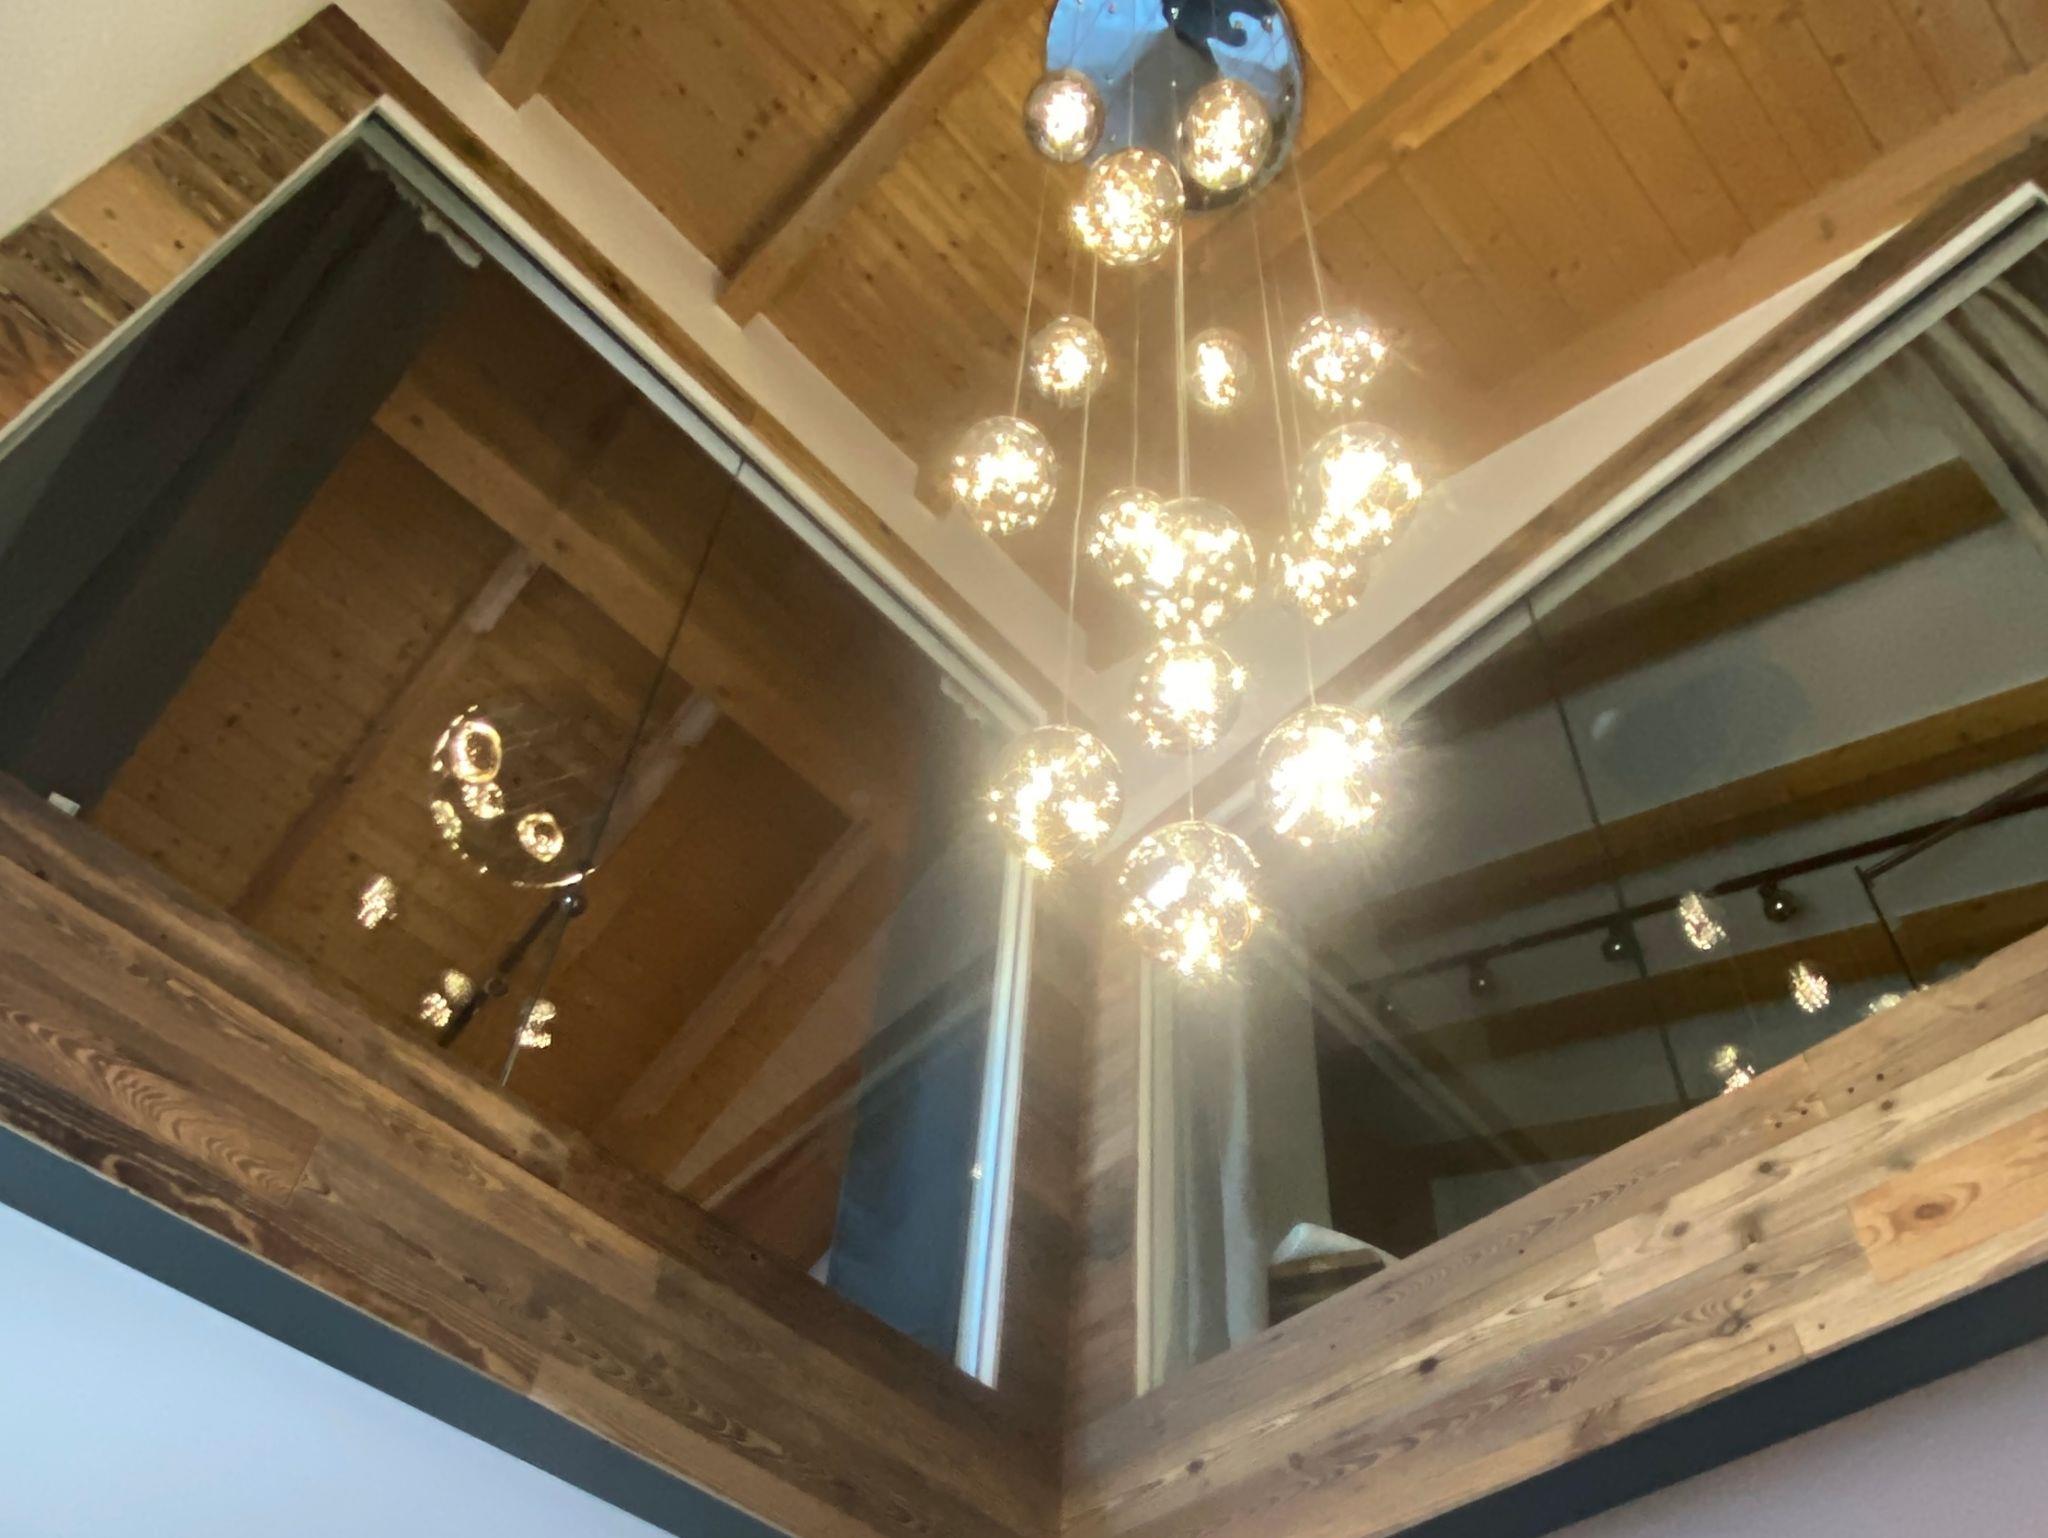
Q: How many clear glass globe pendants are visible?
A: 15